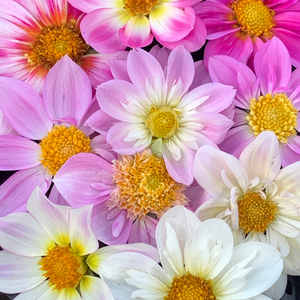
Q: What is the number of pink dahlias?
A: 7